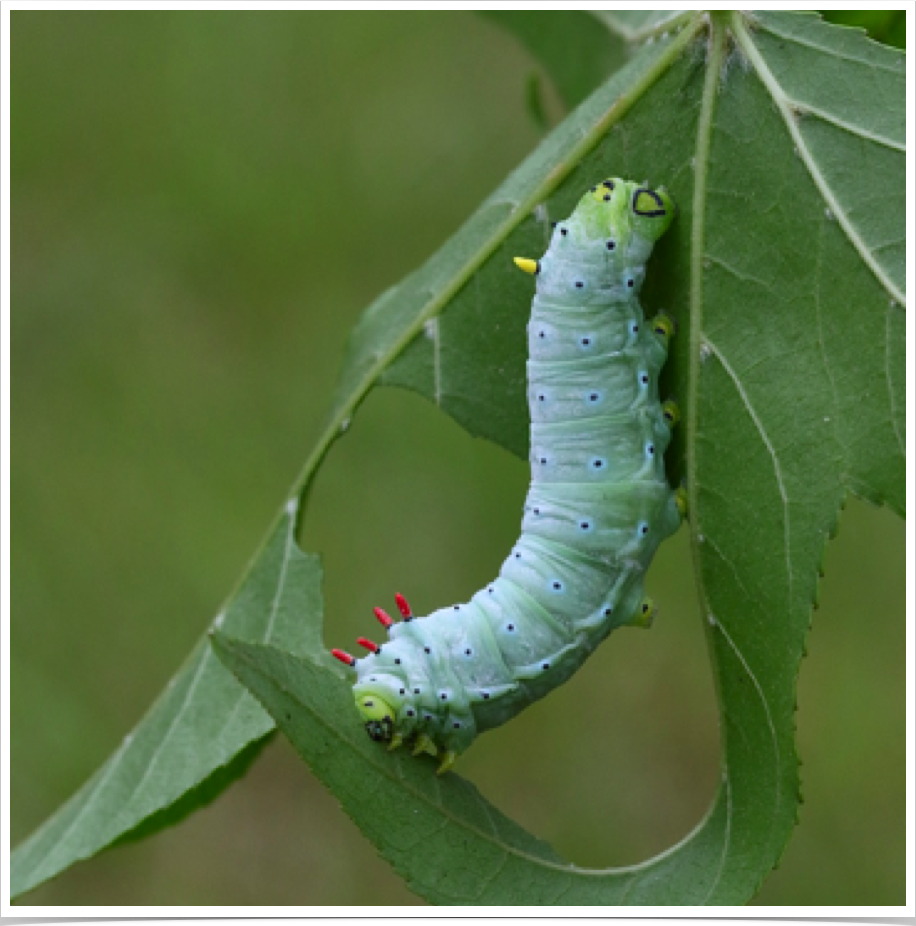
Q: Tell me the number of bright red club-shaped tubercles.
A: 4